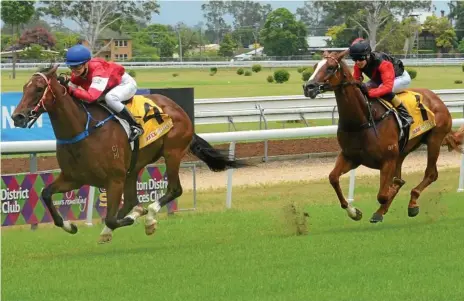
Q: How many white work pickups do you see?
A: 0